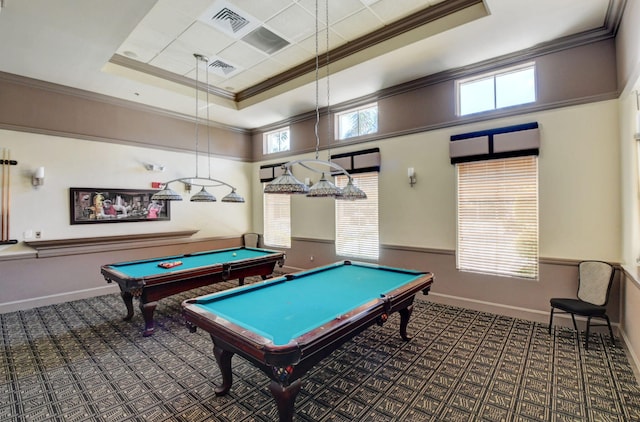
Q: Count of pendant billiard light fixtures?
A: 2